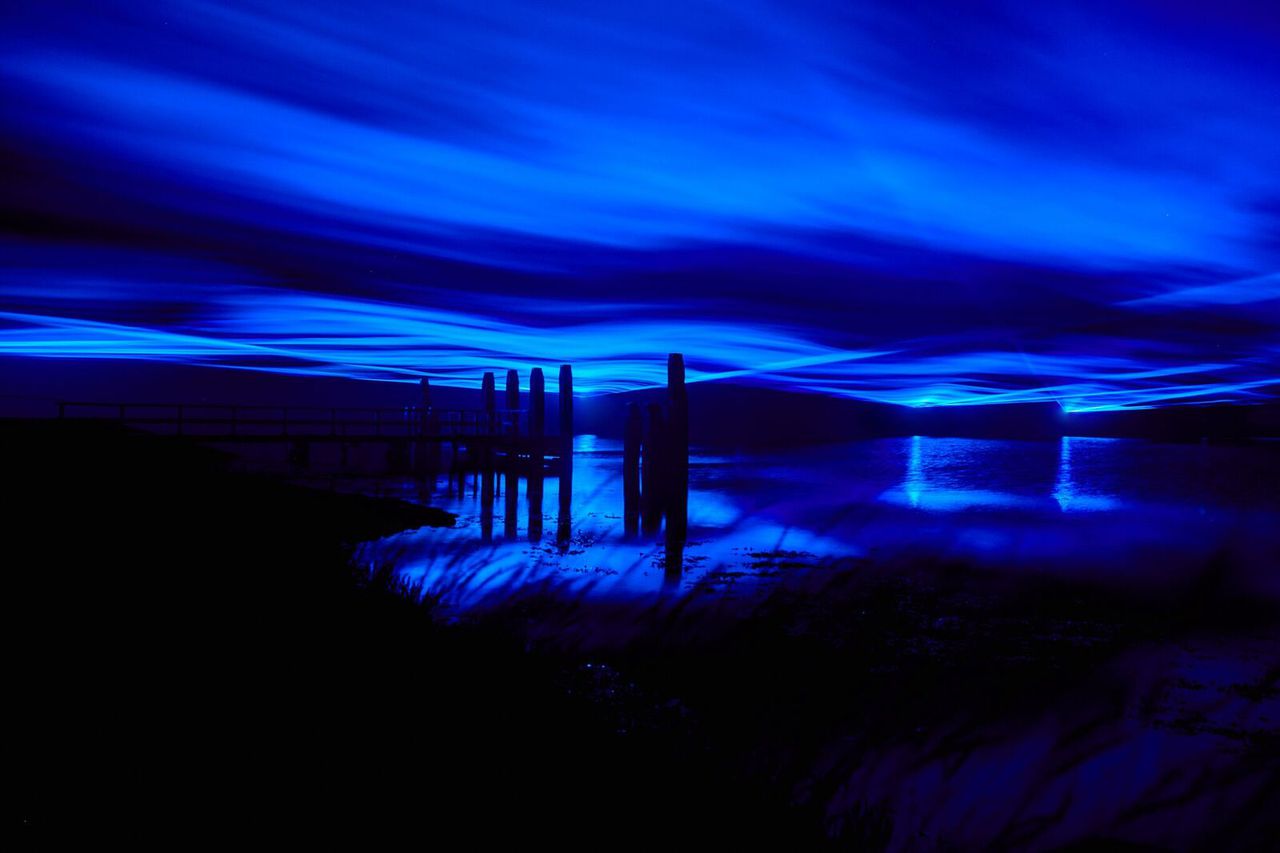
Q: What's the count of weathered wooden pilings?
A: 8